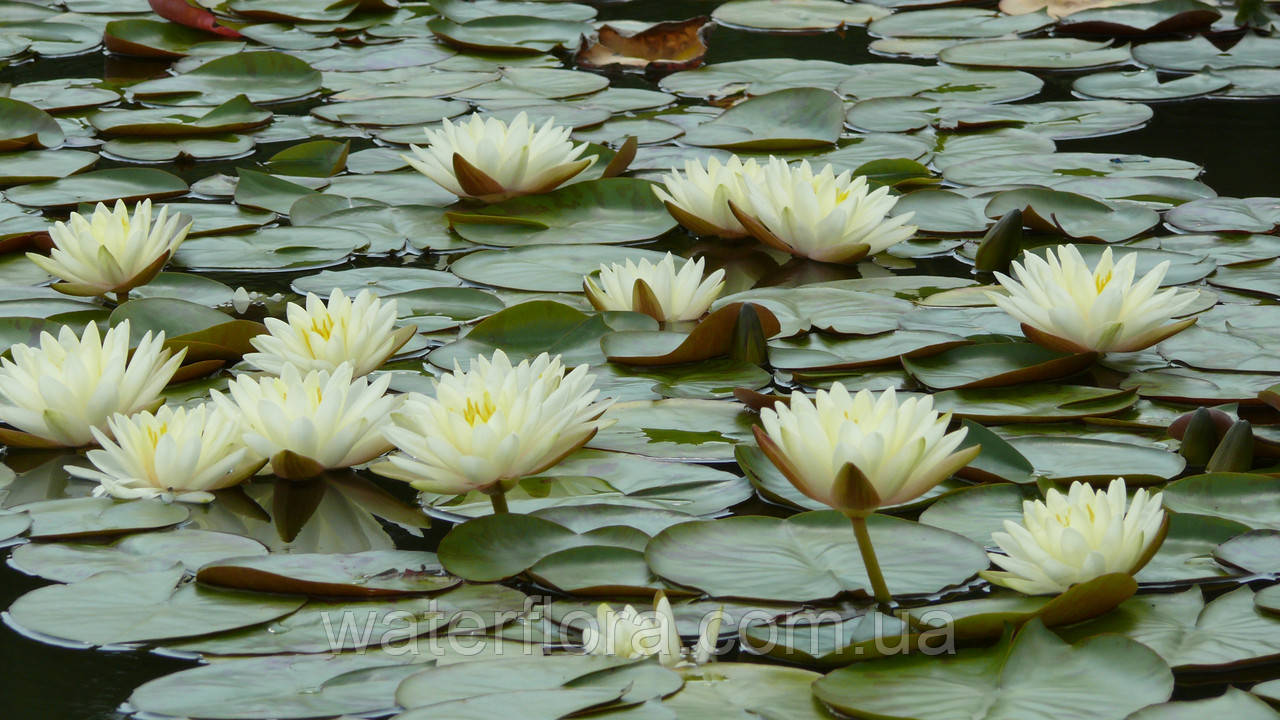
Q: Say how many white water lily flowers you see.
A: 14